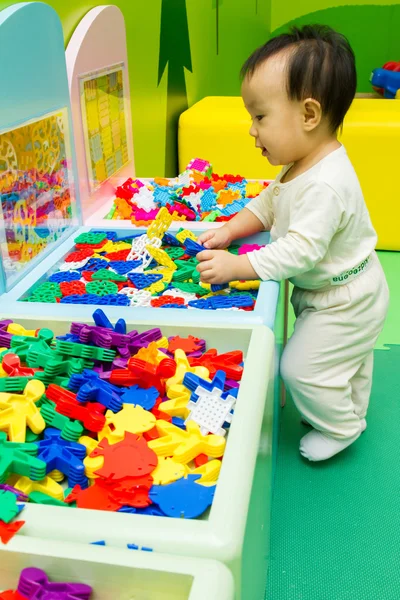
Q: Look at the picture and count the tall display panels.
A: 2